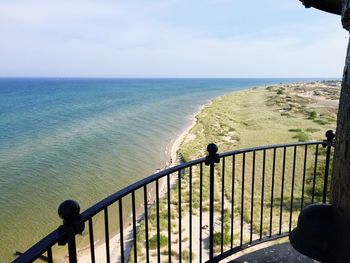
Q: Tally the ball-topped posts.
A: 3